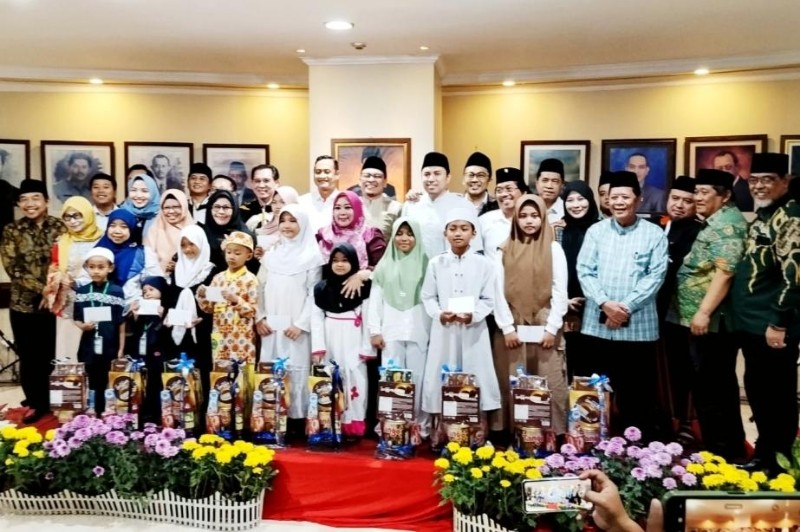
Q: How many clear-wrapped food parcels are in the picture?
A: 10